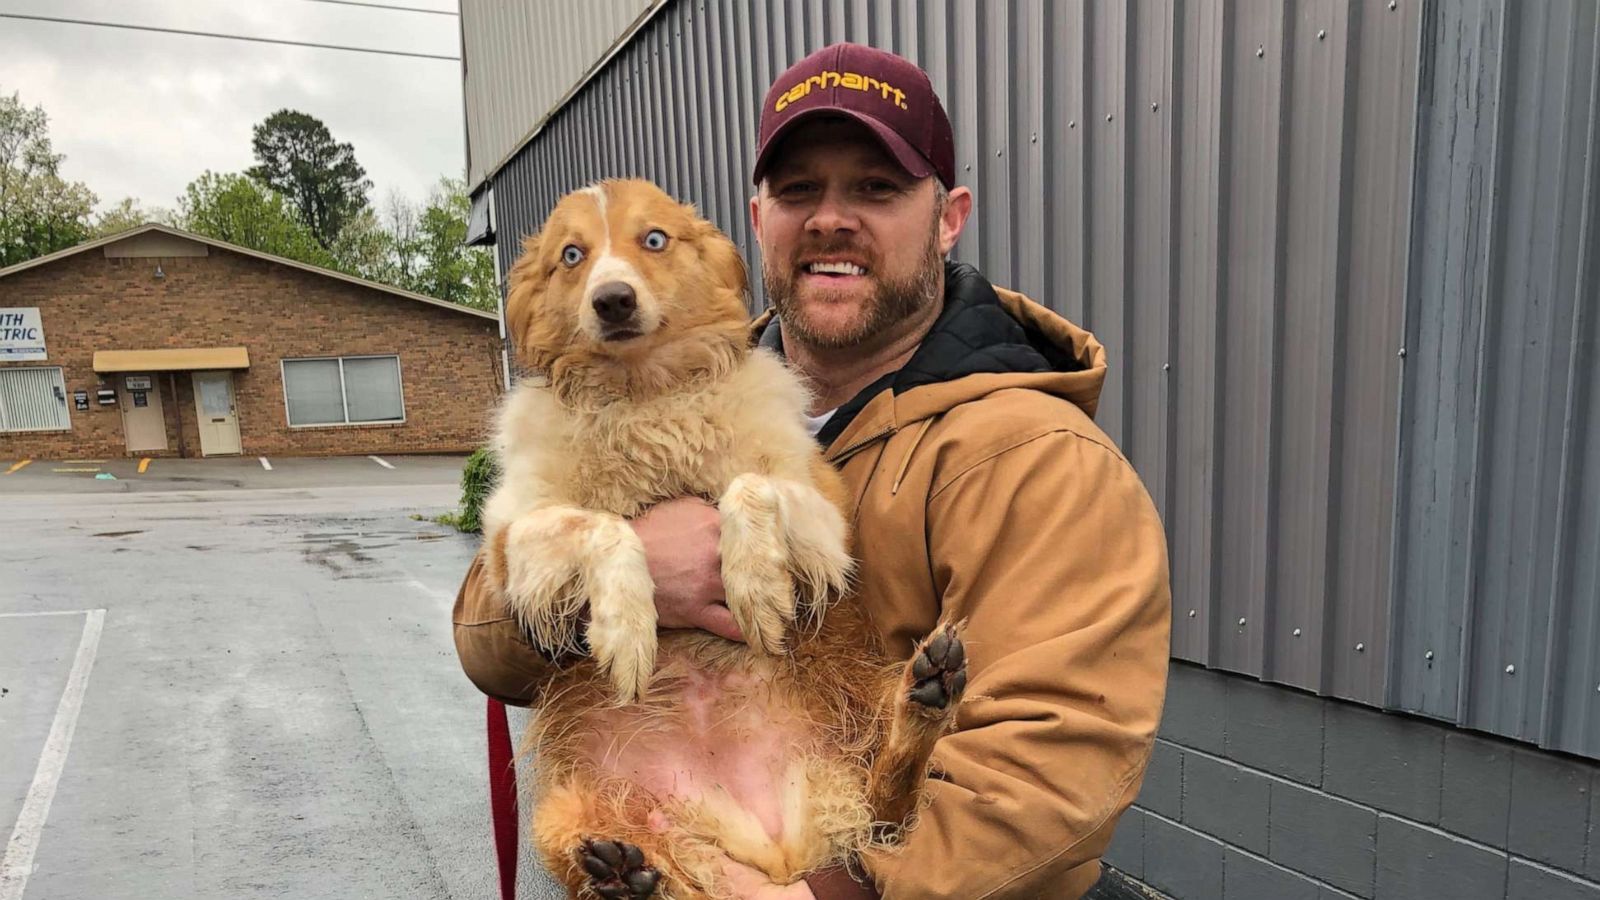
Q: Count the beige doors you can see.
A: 2